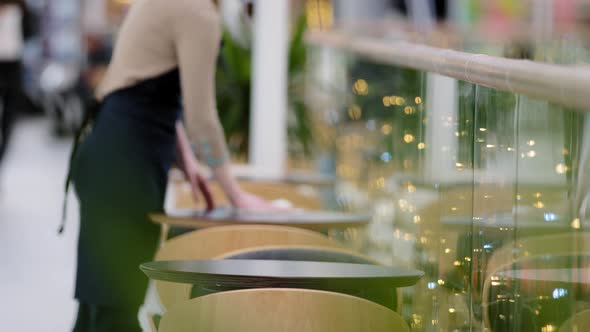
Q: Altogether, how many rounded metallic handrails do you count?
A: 1